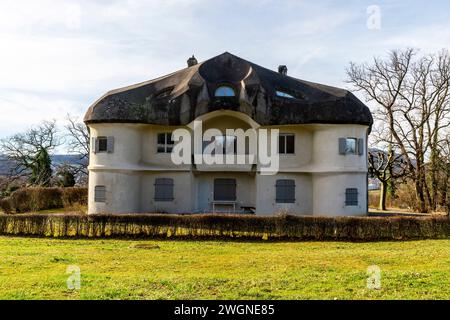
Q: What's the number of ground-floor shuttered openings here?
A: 5